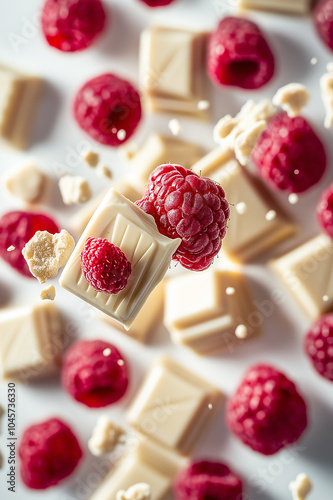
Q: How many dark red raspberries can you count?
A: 15